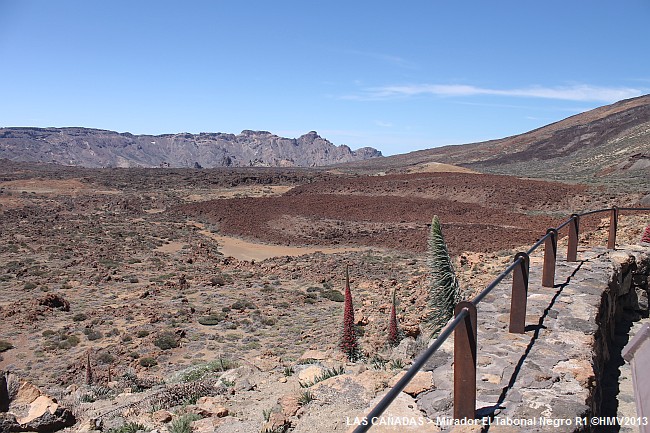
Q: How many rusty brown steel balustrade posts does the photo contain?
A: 5